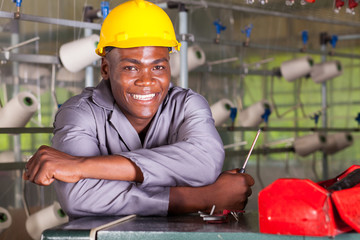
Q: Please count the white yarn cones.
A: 11